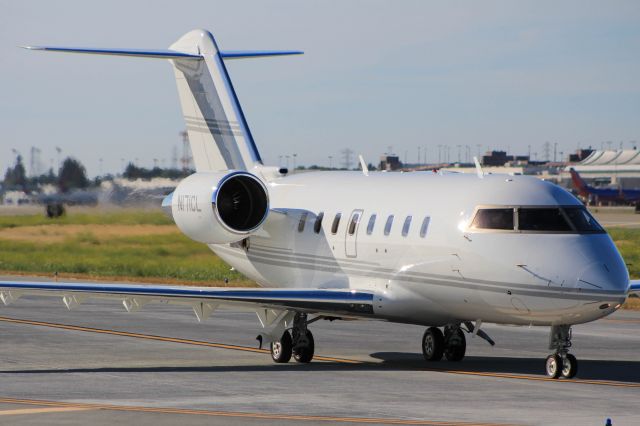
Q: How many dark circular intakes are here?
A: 1